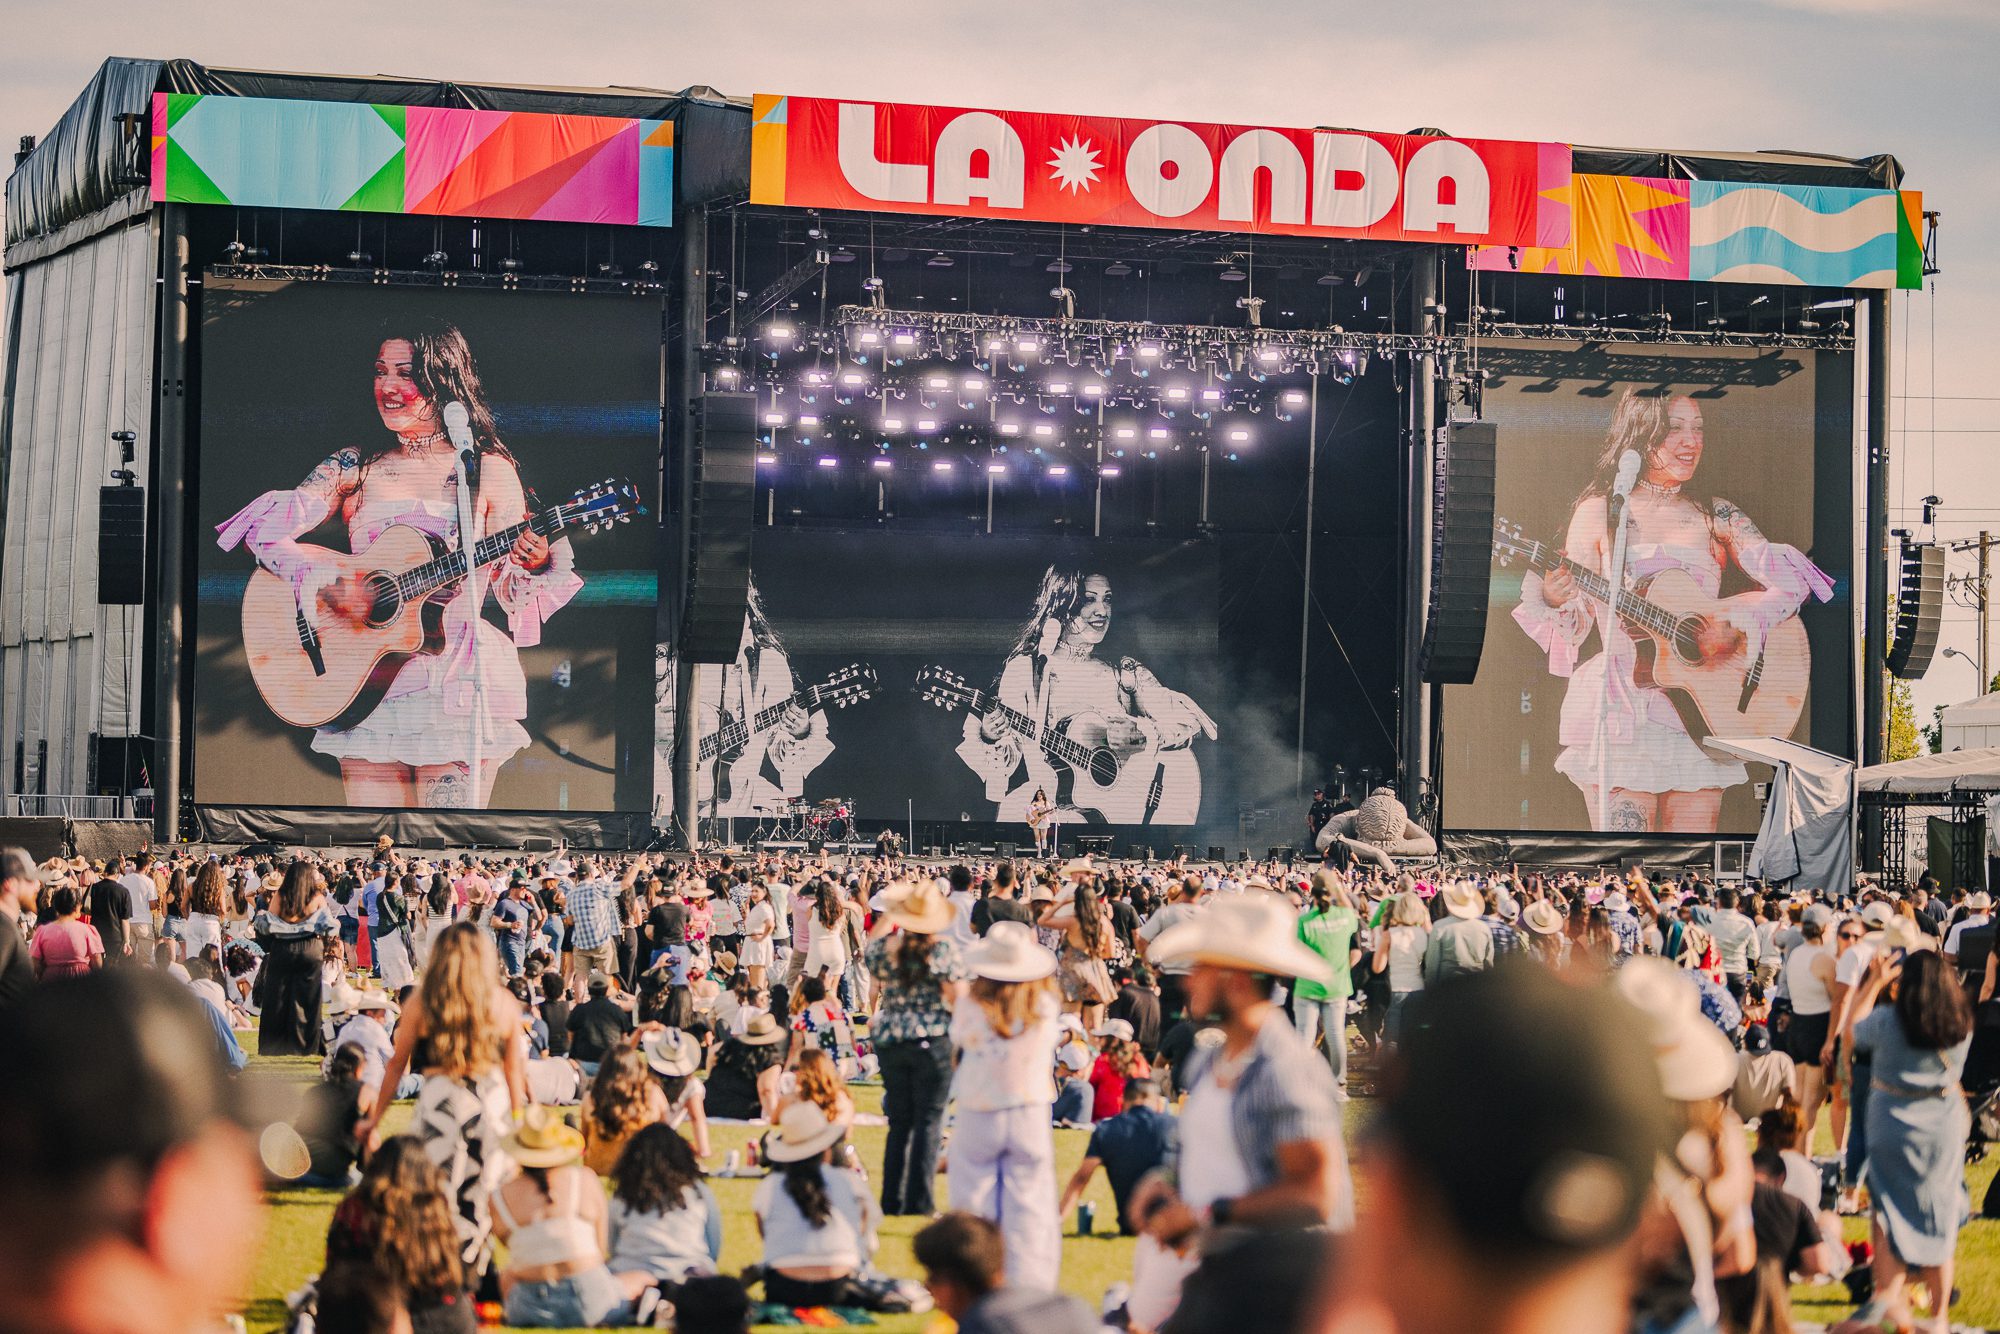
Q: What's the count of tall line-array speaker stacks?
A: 4